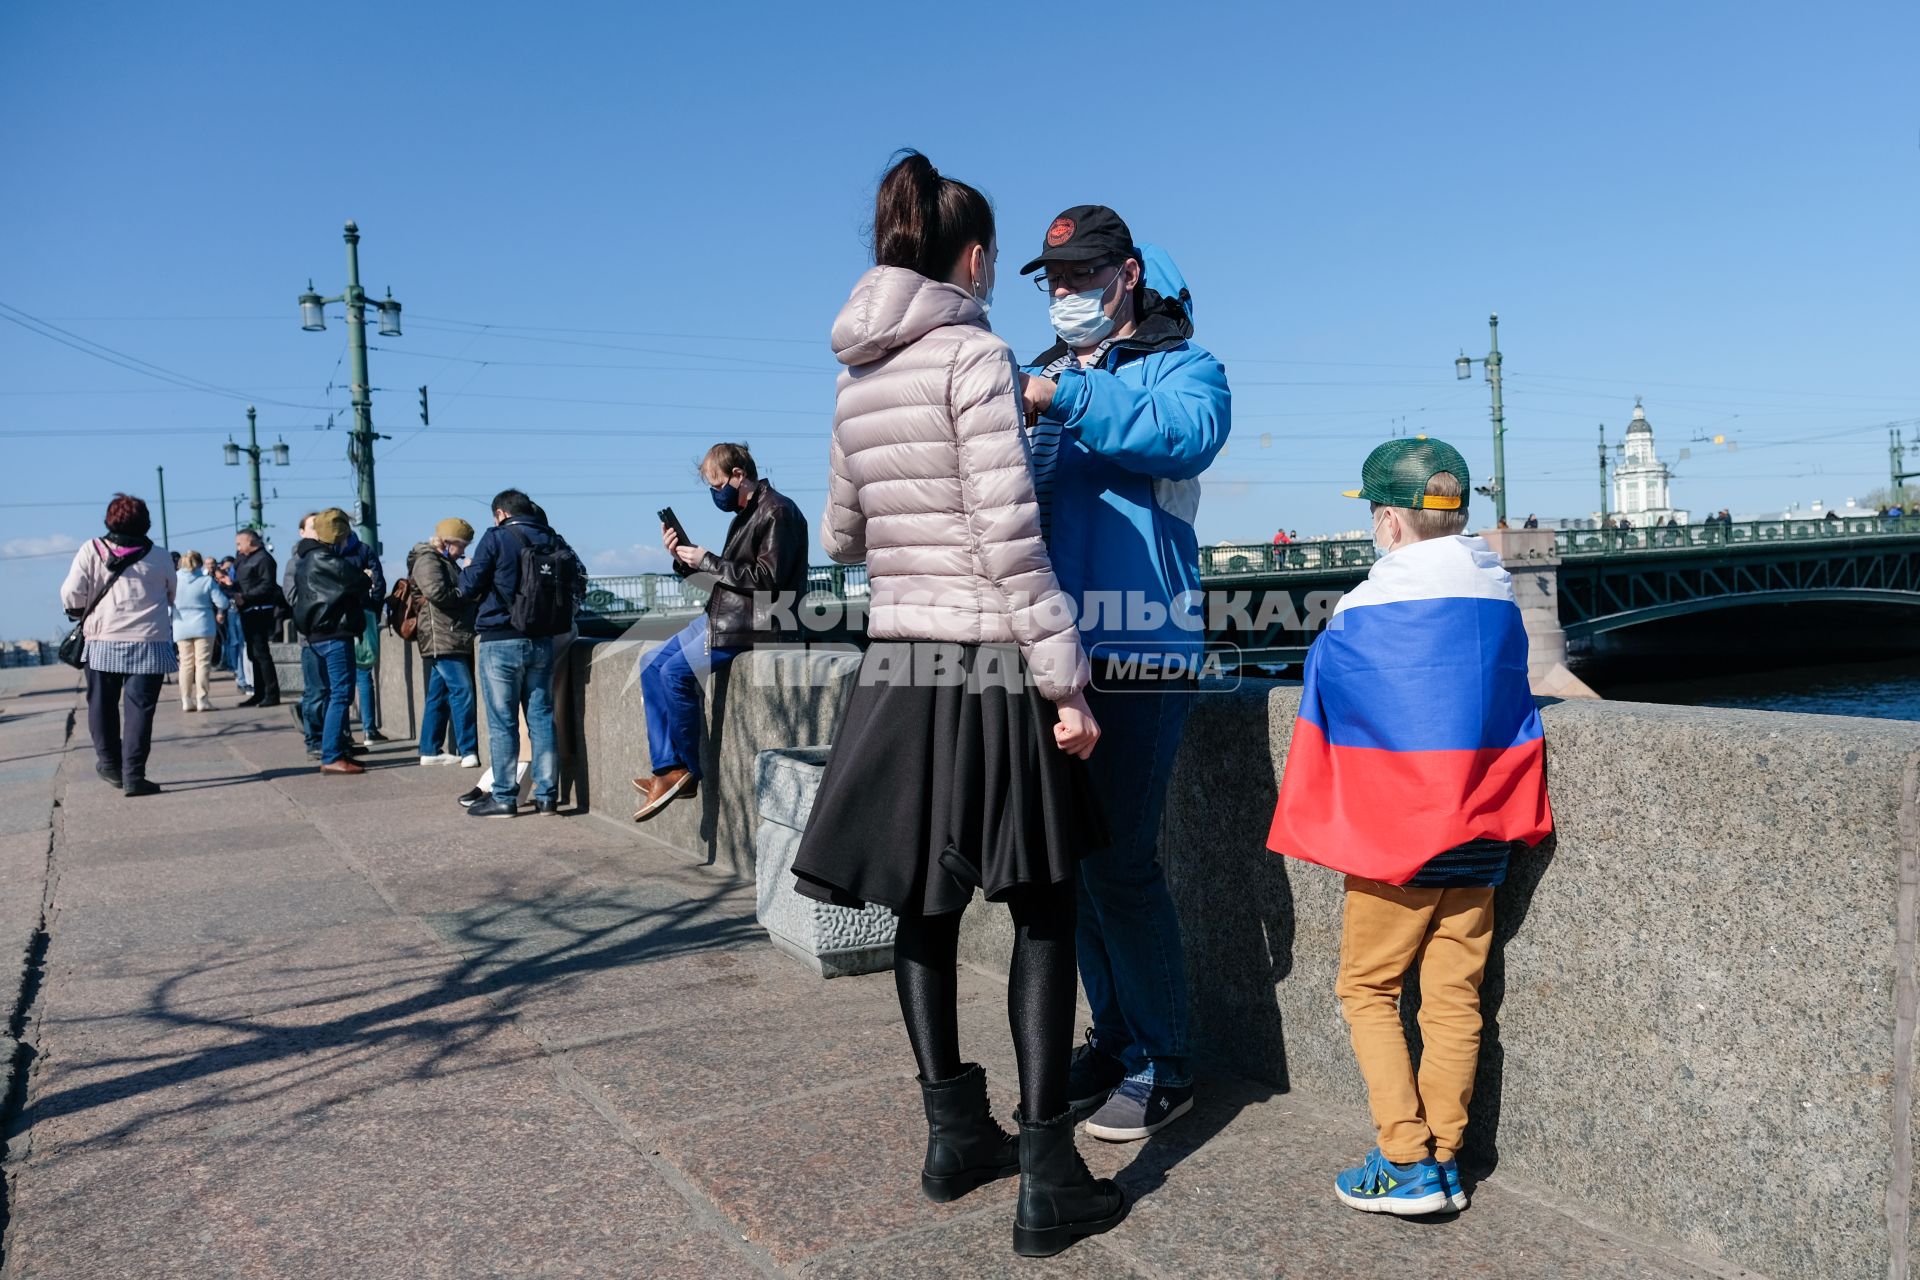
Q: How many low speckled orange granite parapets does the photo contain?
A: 0